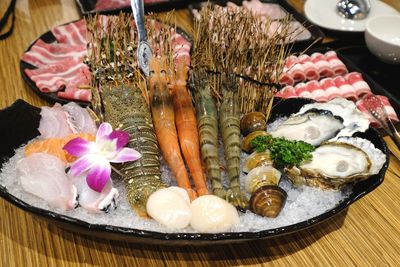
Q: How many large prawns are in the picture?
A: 4